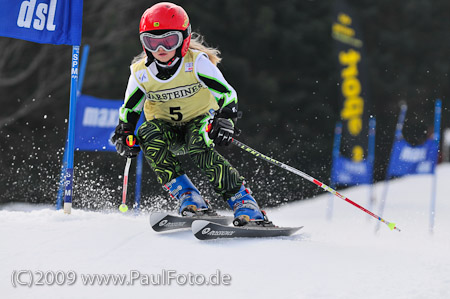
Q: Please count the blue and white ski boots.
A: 2